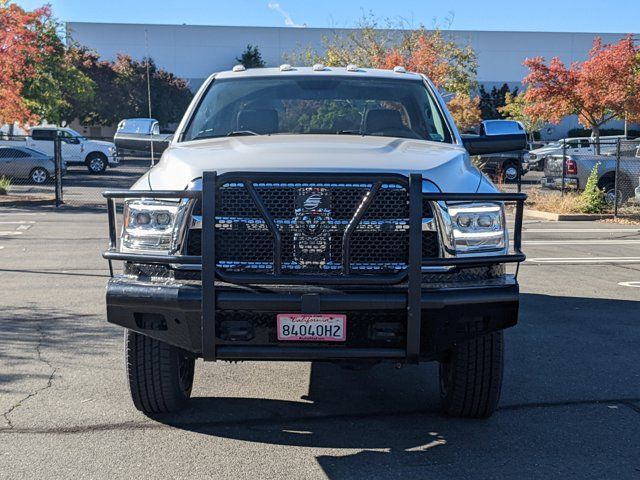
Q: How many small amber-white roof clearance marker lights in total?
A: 5